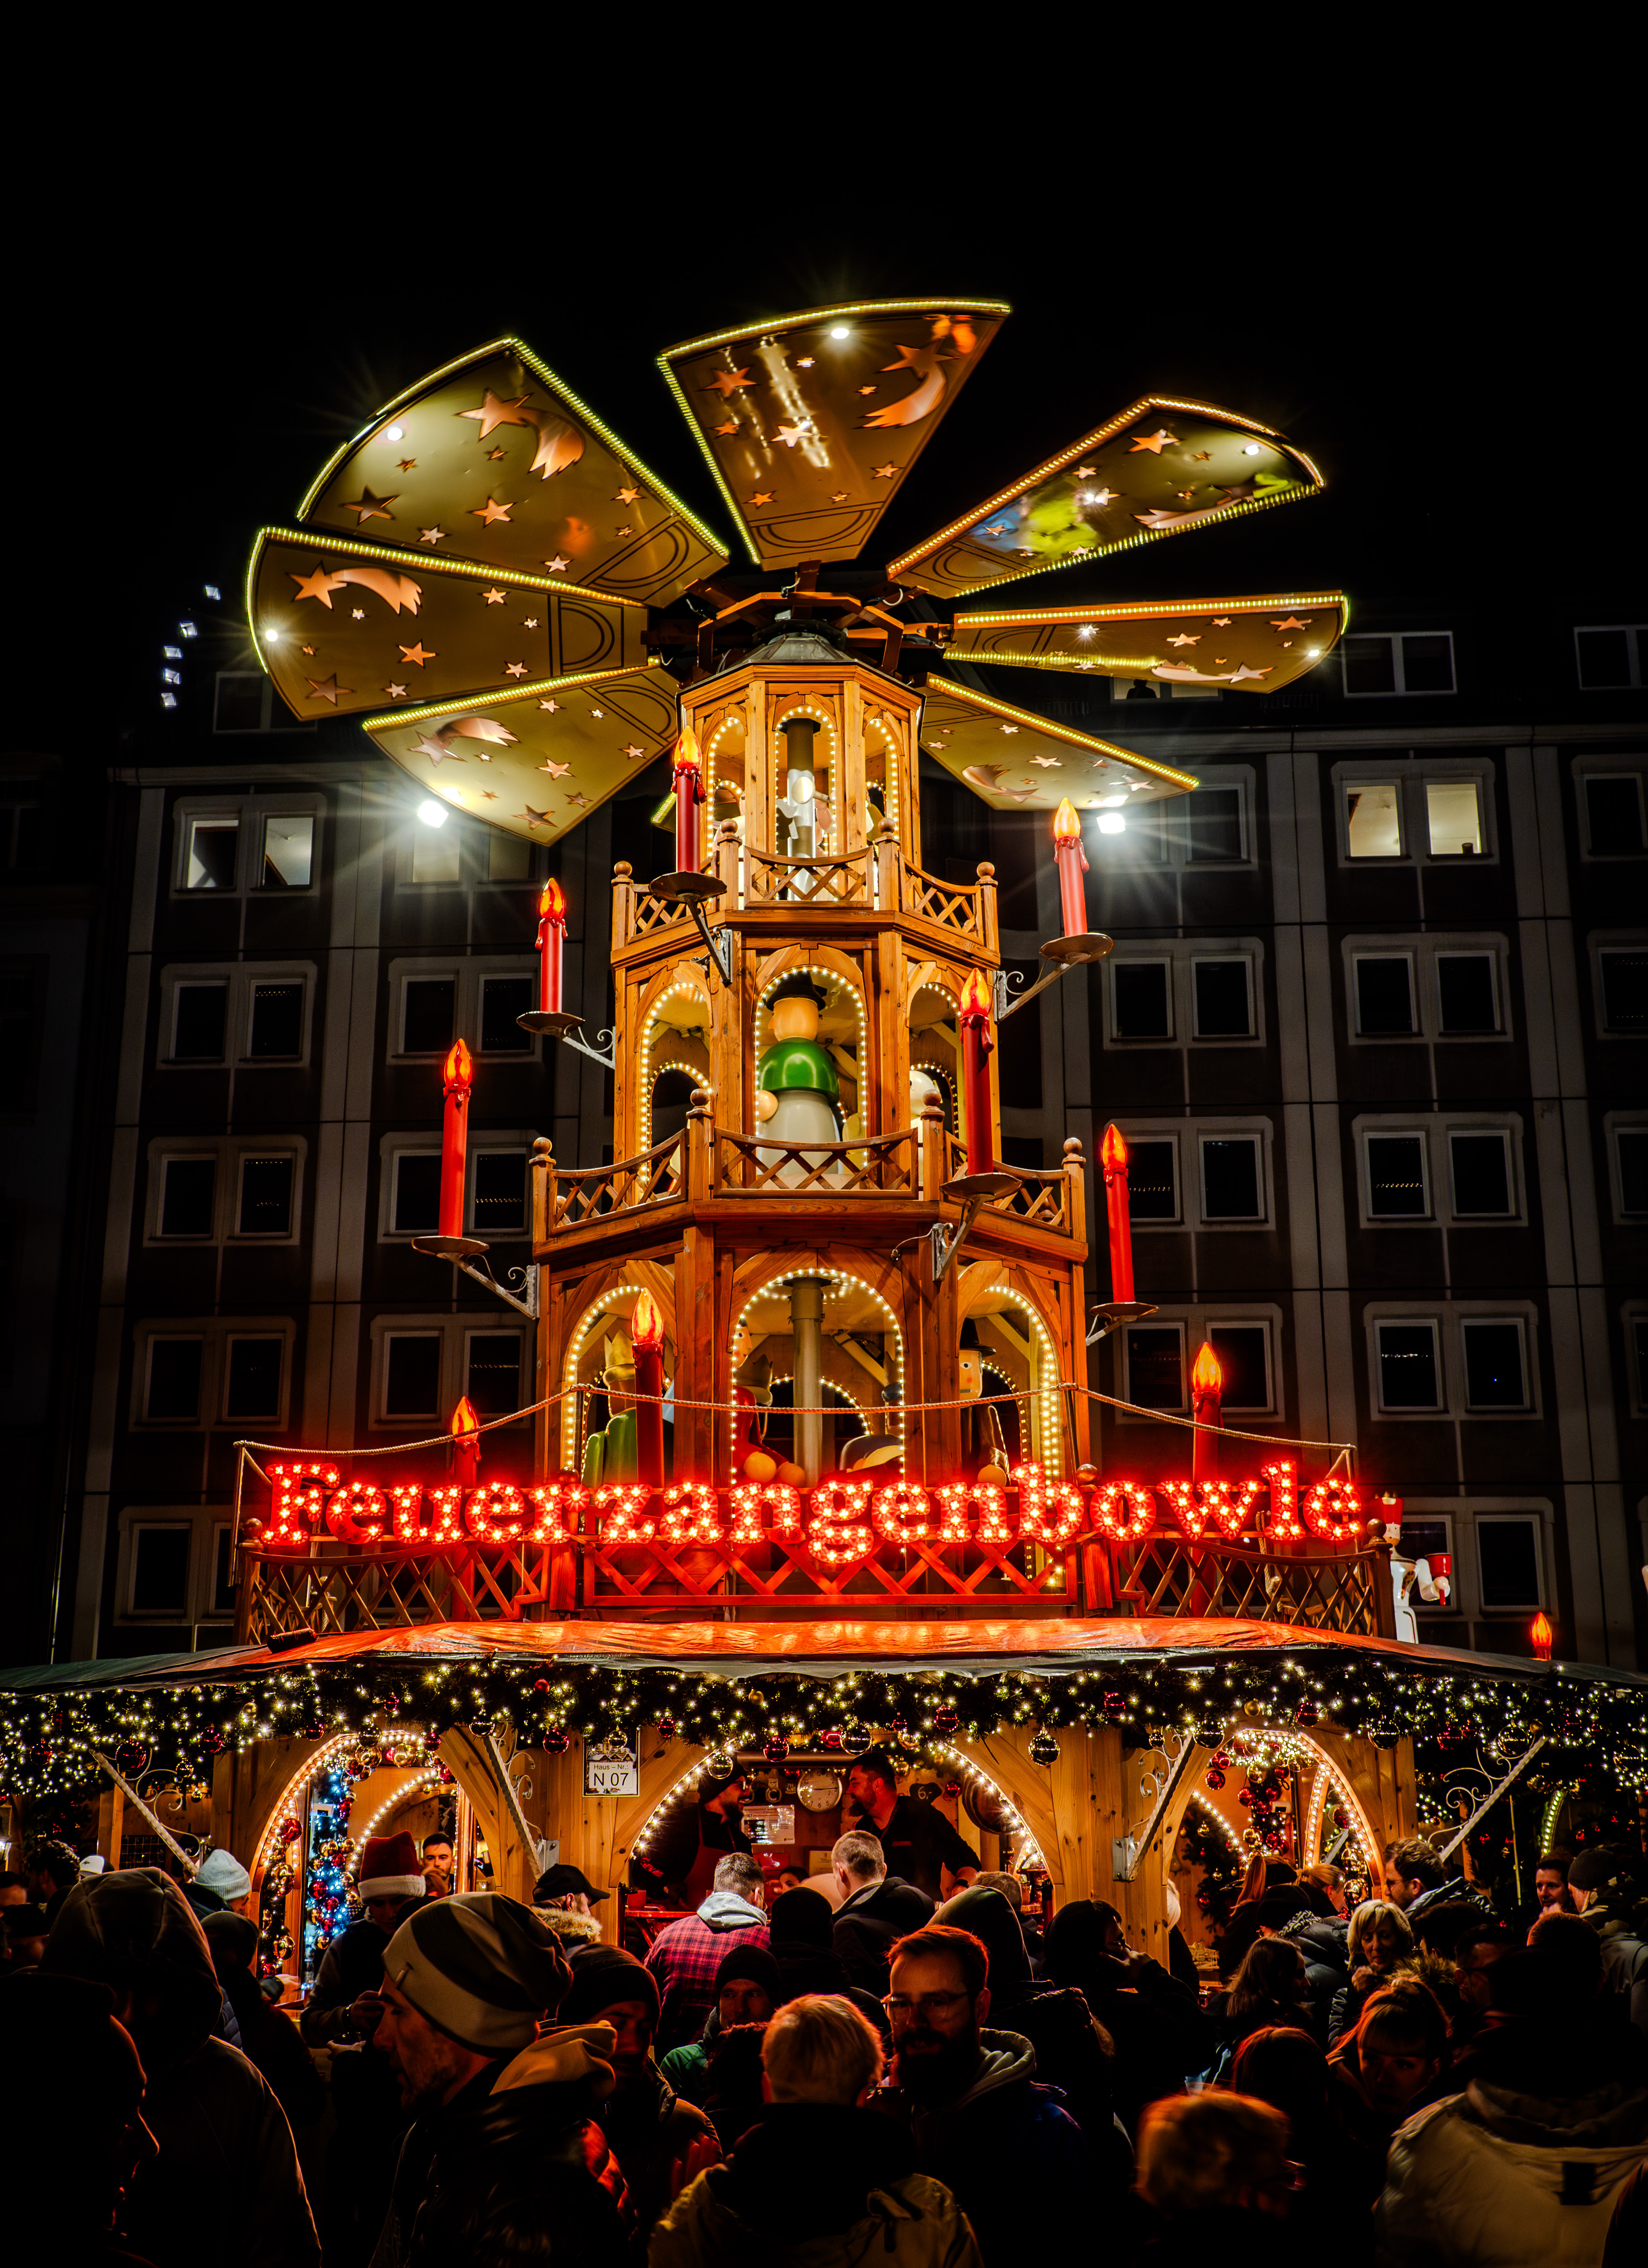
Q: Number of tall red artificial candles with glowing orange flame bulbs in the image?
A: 10